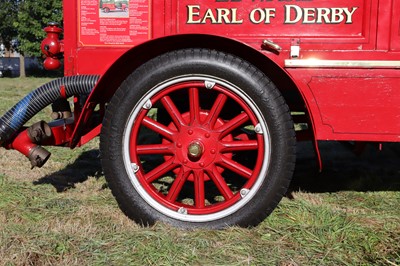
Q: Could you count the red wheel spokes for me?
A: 12